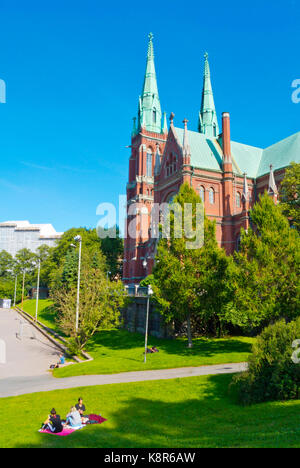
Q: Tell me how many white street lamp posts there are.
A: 5